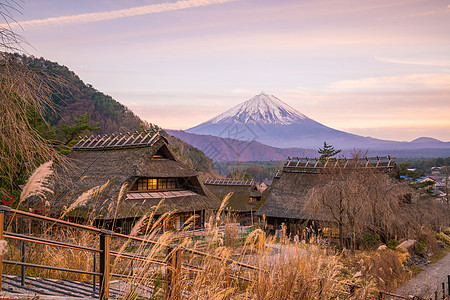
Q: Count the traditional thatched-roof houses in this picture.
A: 3